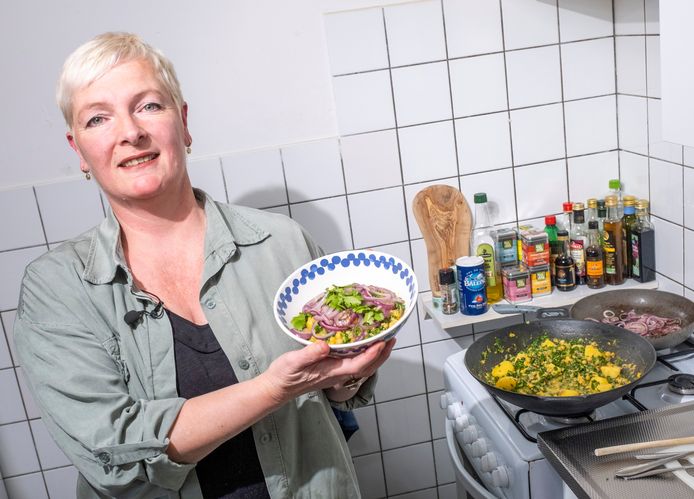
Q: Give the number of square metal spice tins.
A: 4